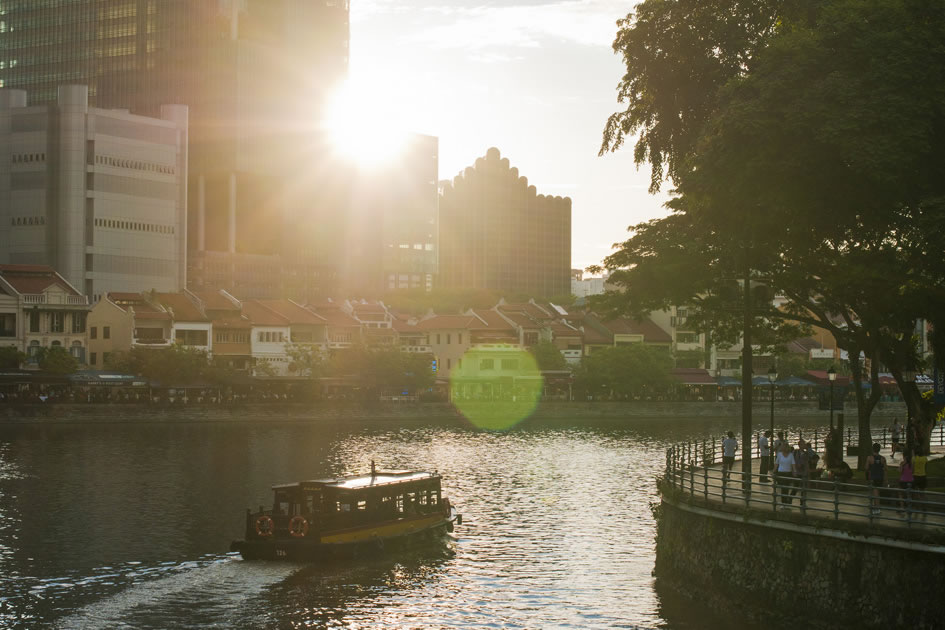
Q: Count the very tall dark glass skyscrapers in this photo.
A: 1